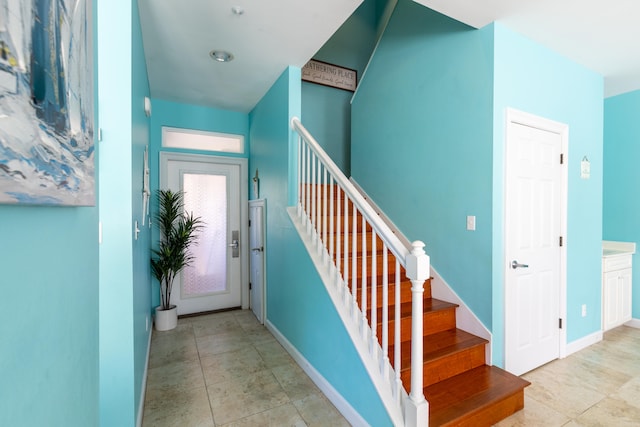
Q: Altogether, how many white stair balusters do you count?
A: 14